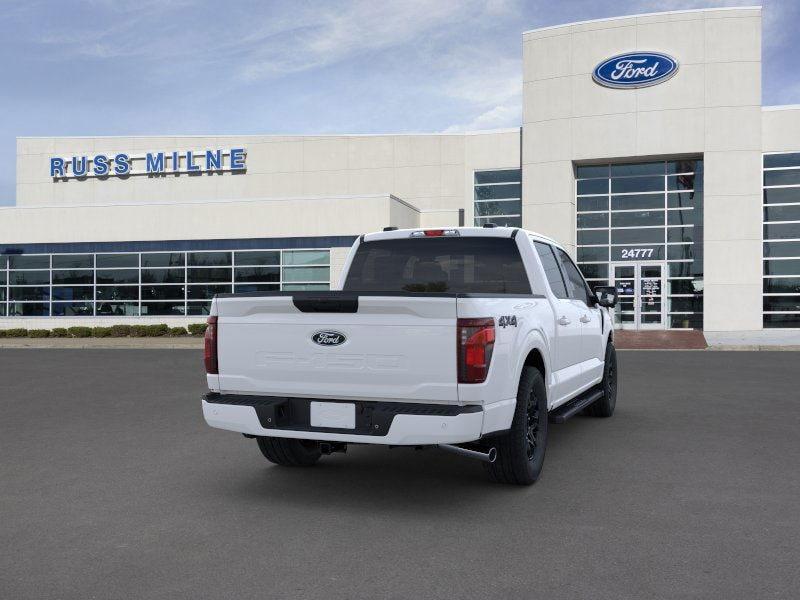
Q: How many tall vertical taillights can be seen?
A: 2